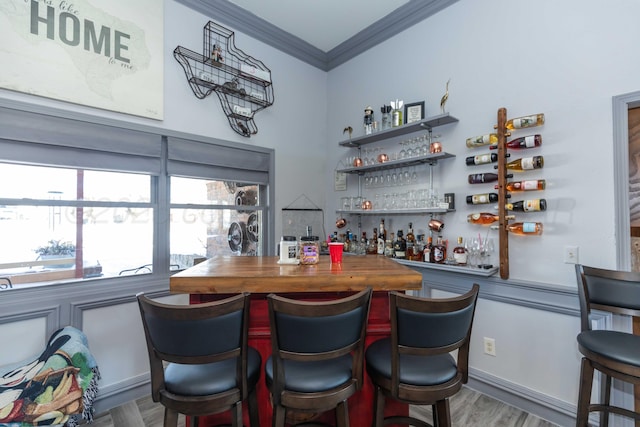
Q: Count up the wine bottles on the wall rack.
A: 11